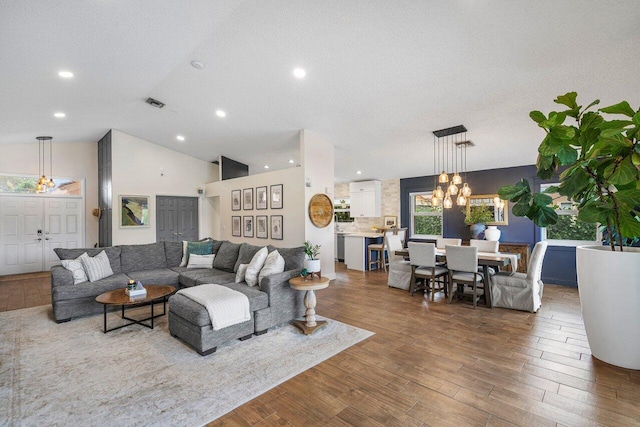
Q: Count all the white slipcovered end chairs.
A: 2